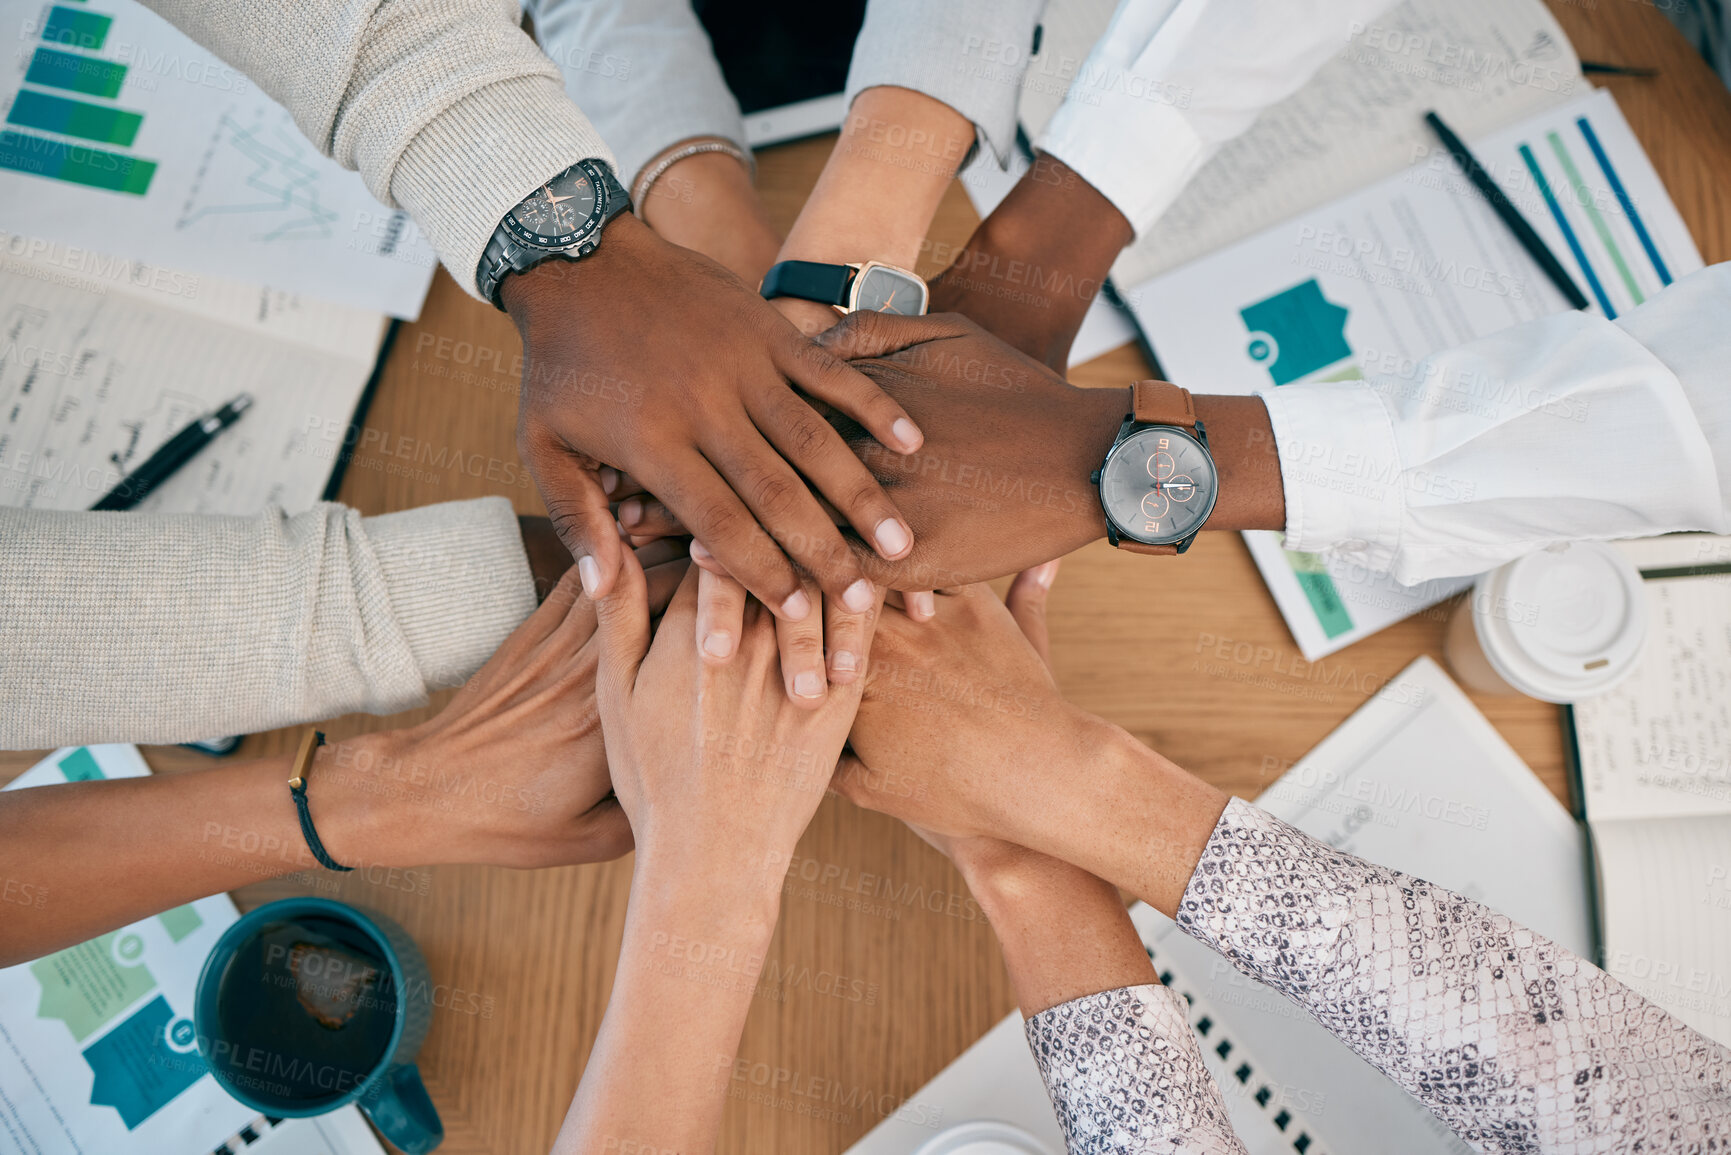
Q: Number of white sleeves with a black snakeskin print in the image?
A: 2